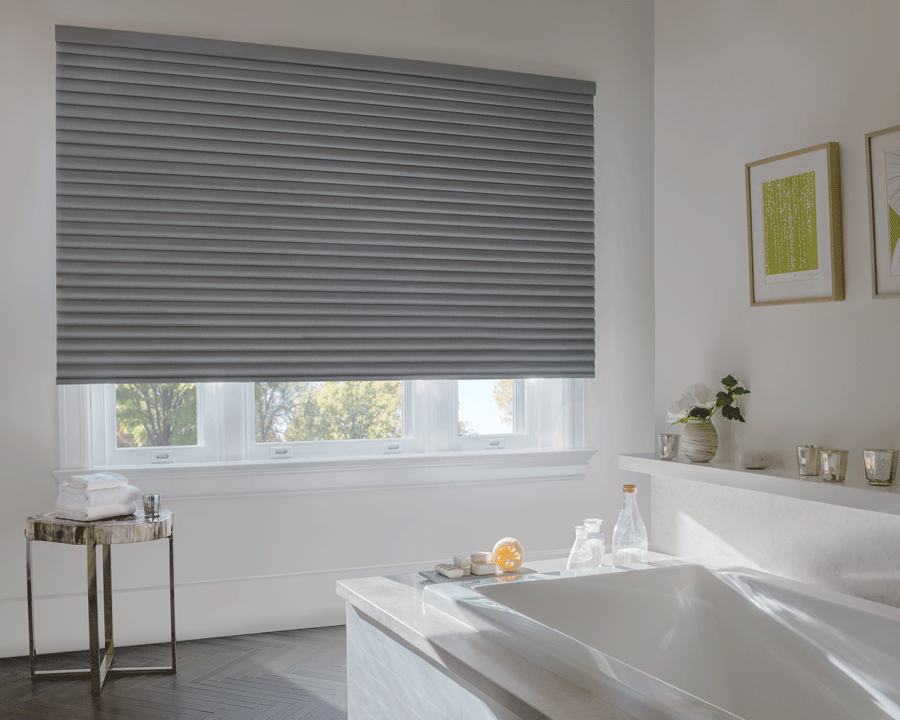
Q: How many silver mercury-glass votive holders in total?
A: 5